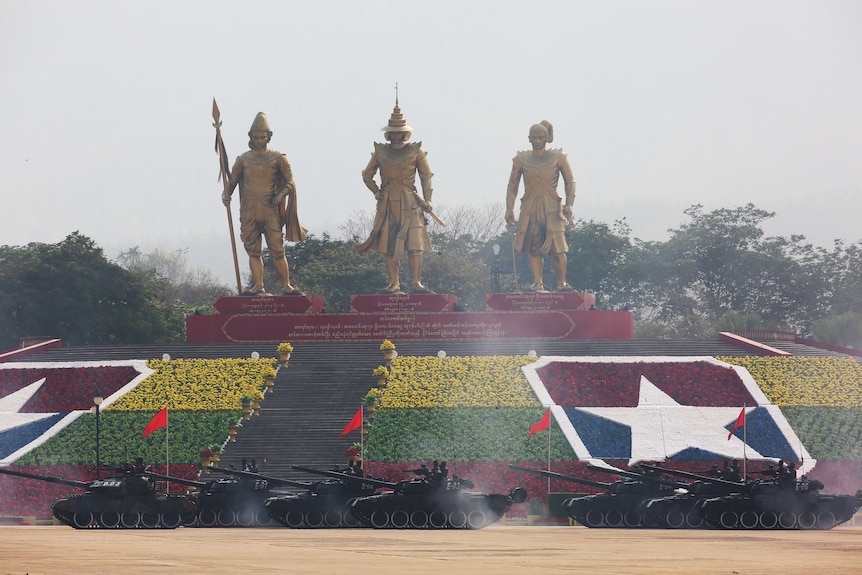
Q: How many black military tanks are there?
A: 7